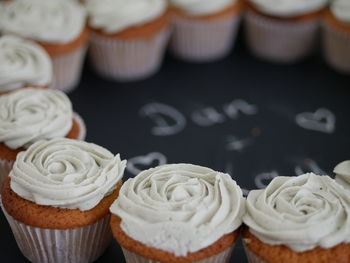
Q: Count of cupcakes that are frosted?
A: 11